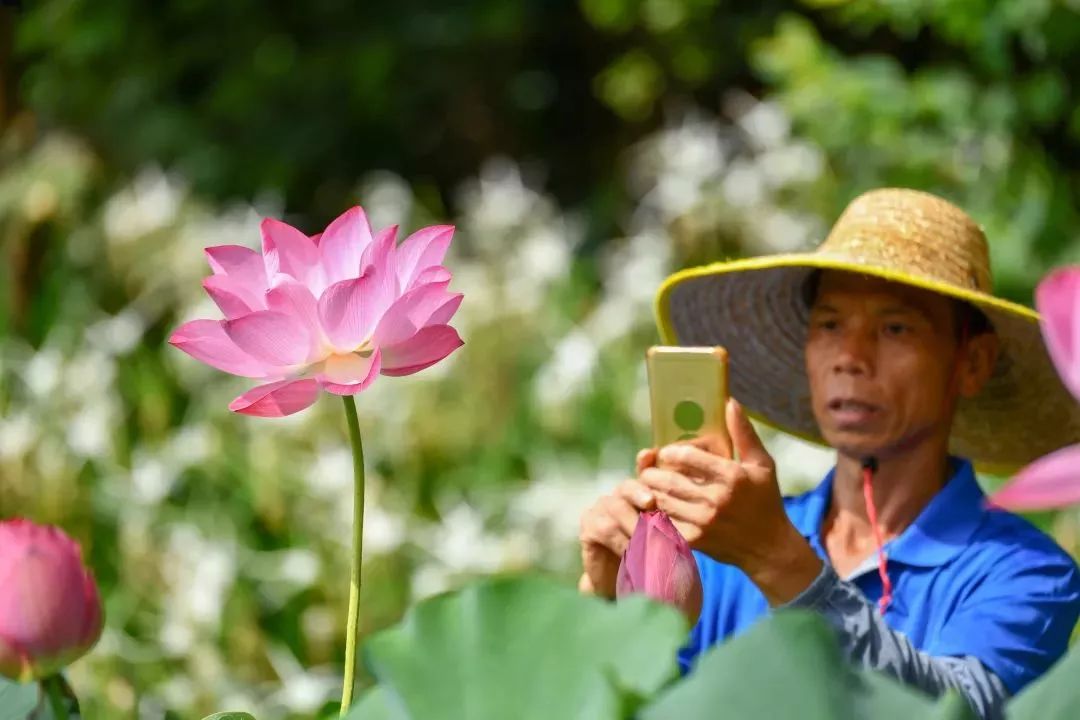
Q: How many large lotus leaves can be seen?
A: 3